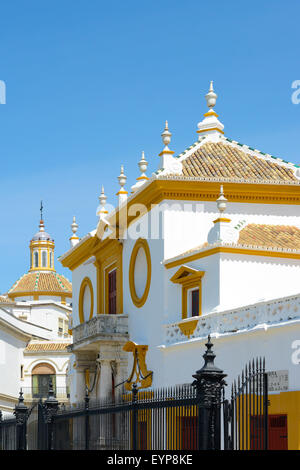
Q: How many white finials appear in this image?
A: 7